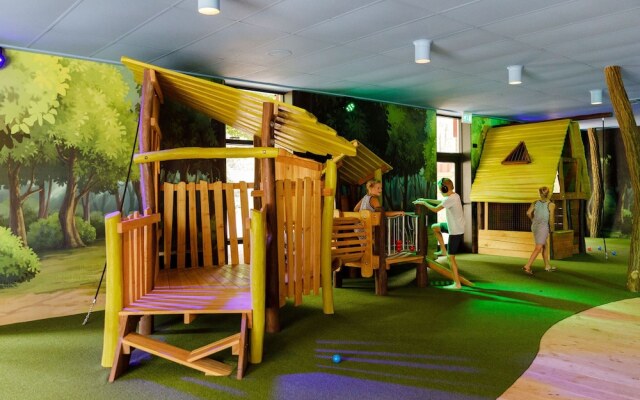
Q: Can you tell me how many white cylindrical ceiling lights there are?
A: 4